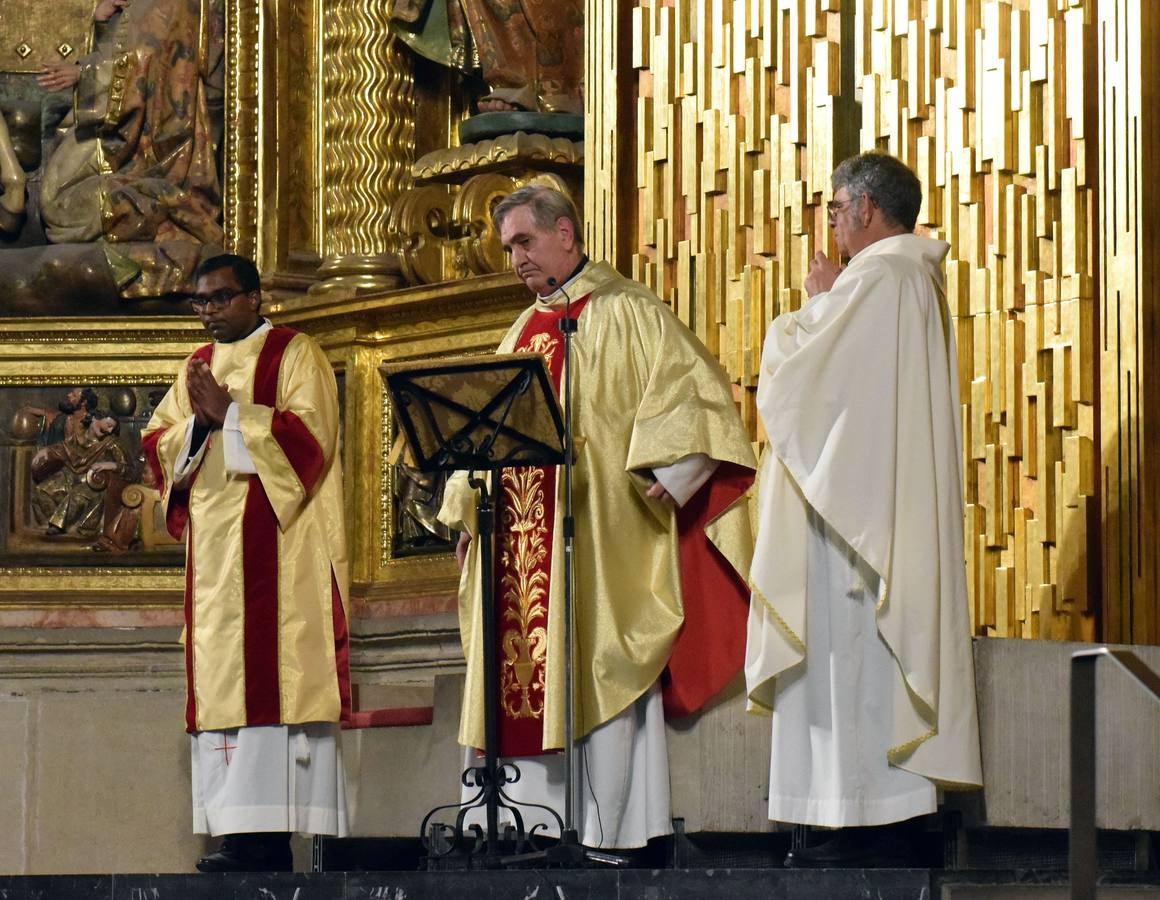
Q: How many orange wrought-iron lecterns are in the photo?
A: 0